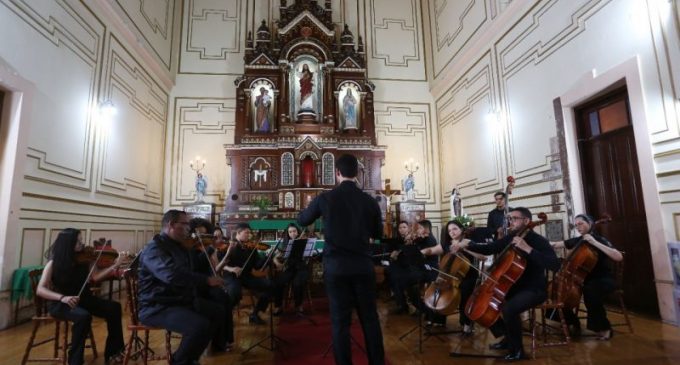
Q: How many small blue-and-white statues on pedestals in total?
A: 2